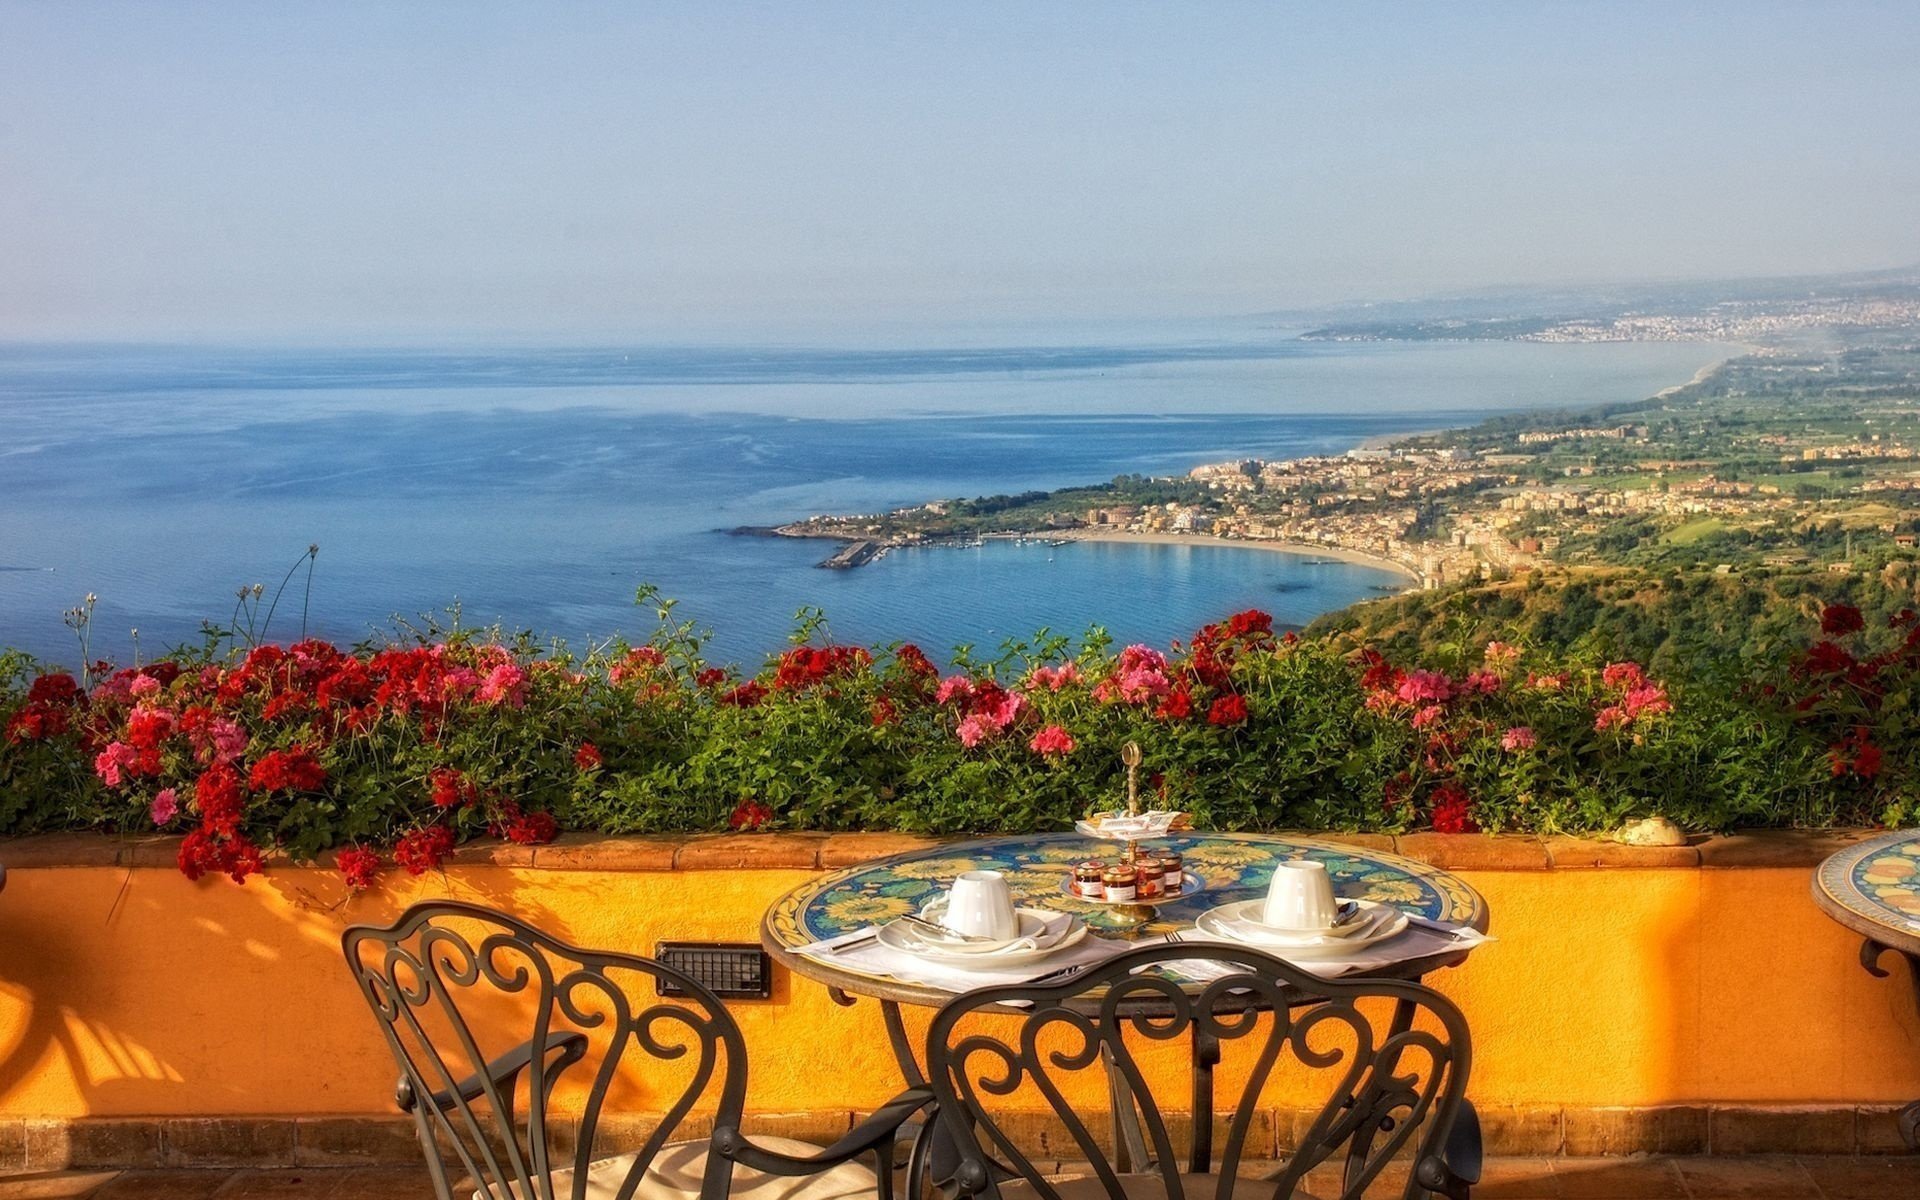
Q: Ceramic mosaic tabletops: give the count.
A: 2